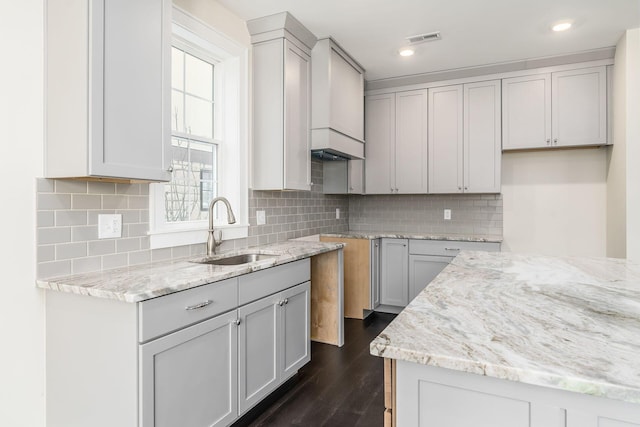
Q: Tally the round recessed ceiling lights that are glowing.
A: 2